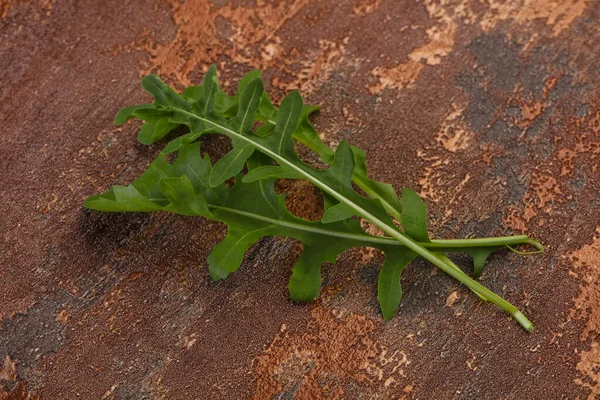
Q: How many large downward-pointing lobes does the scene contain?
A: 3